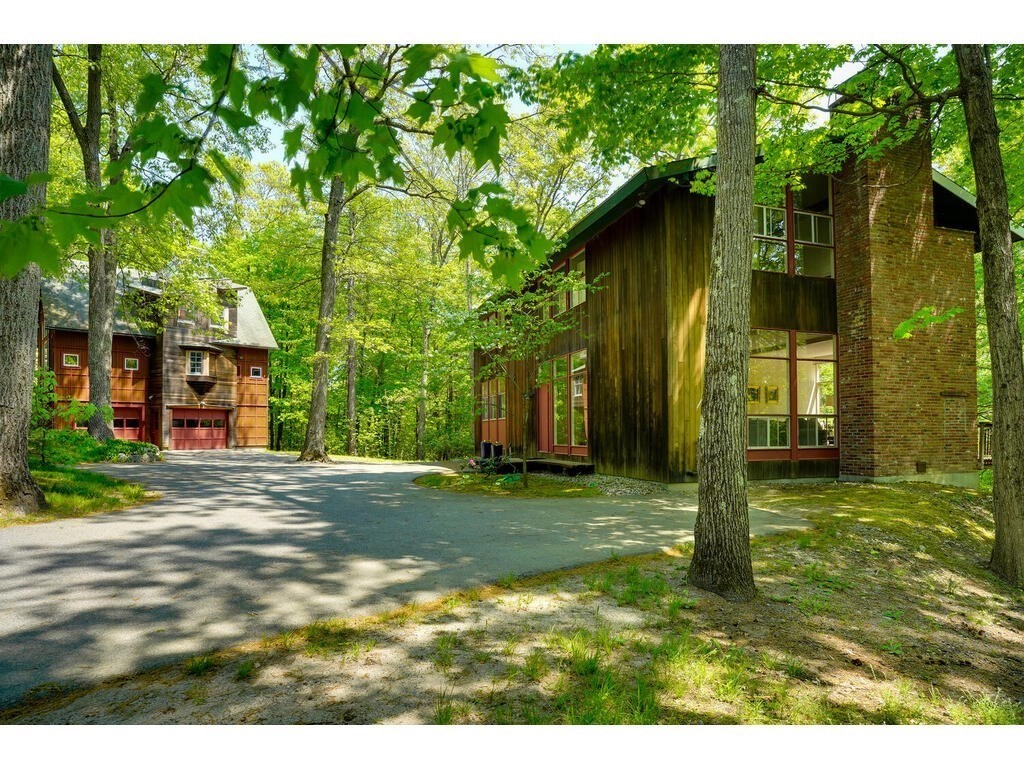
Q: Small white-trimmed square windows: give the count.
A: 3